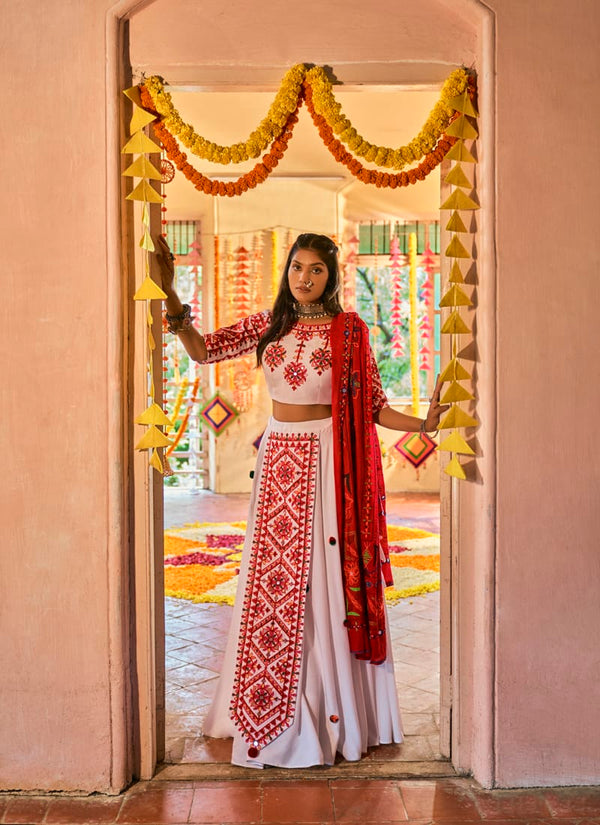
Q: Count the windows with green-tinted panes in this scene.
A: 2